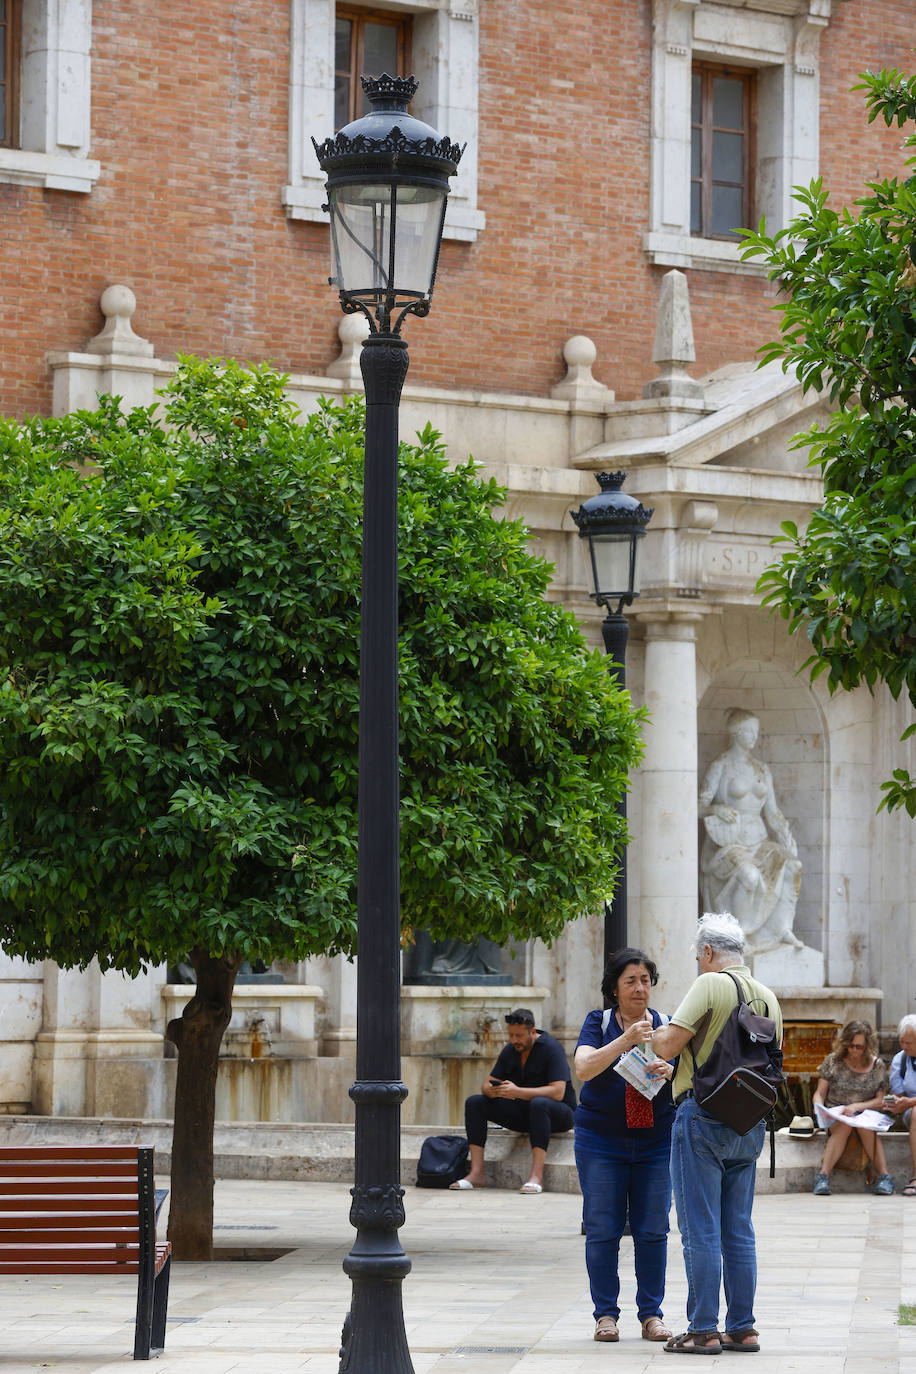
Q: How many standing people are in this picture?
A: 2